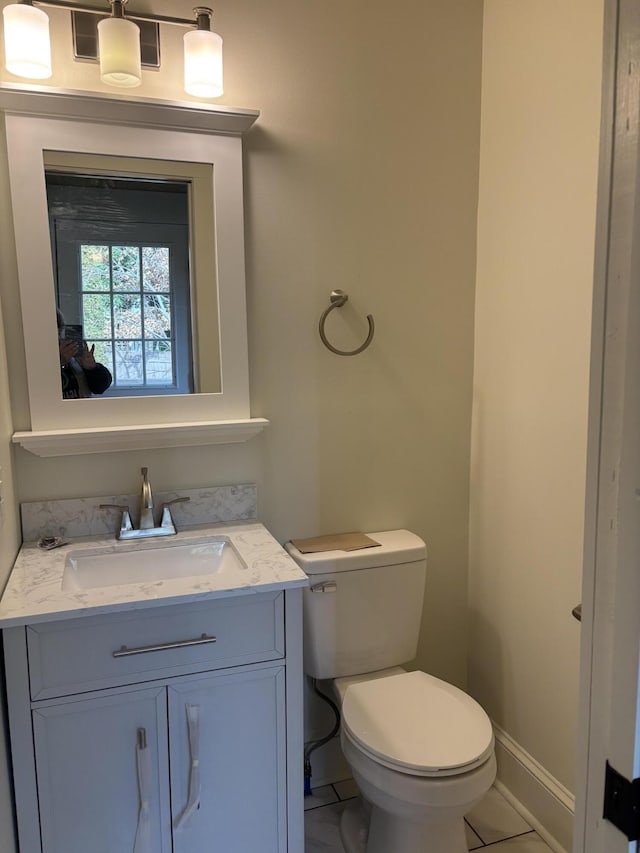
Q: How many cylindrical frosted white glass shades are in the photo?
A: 3